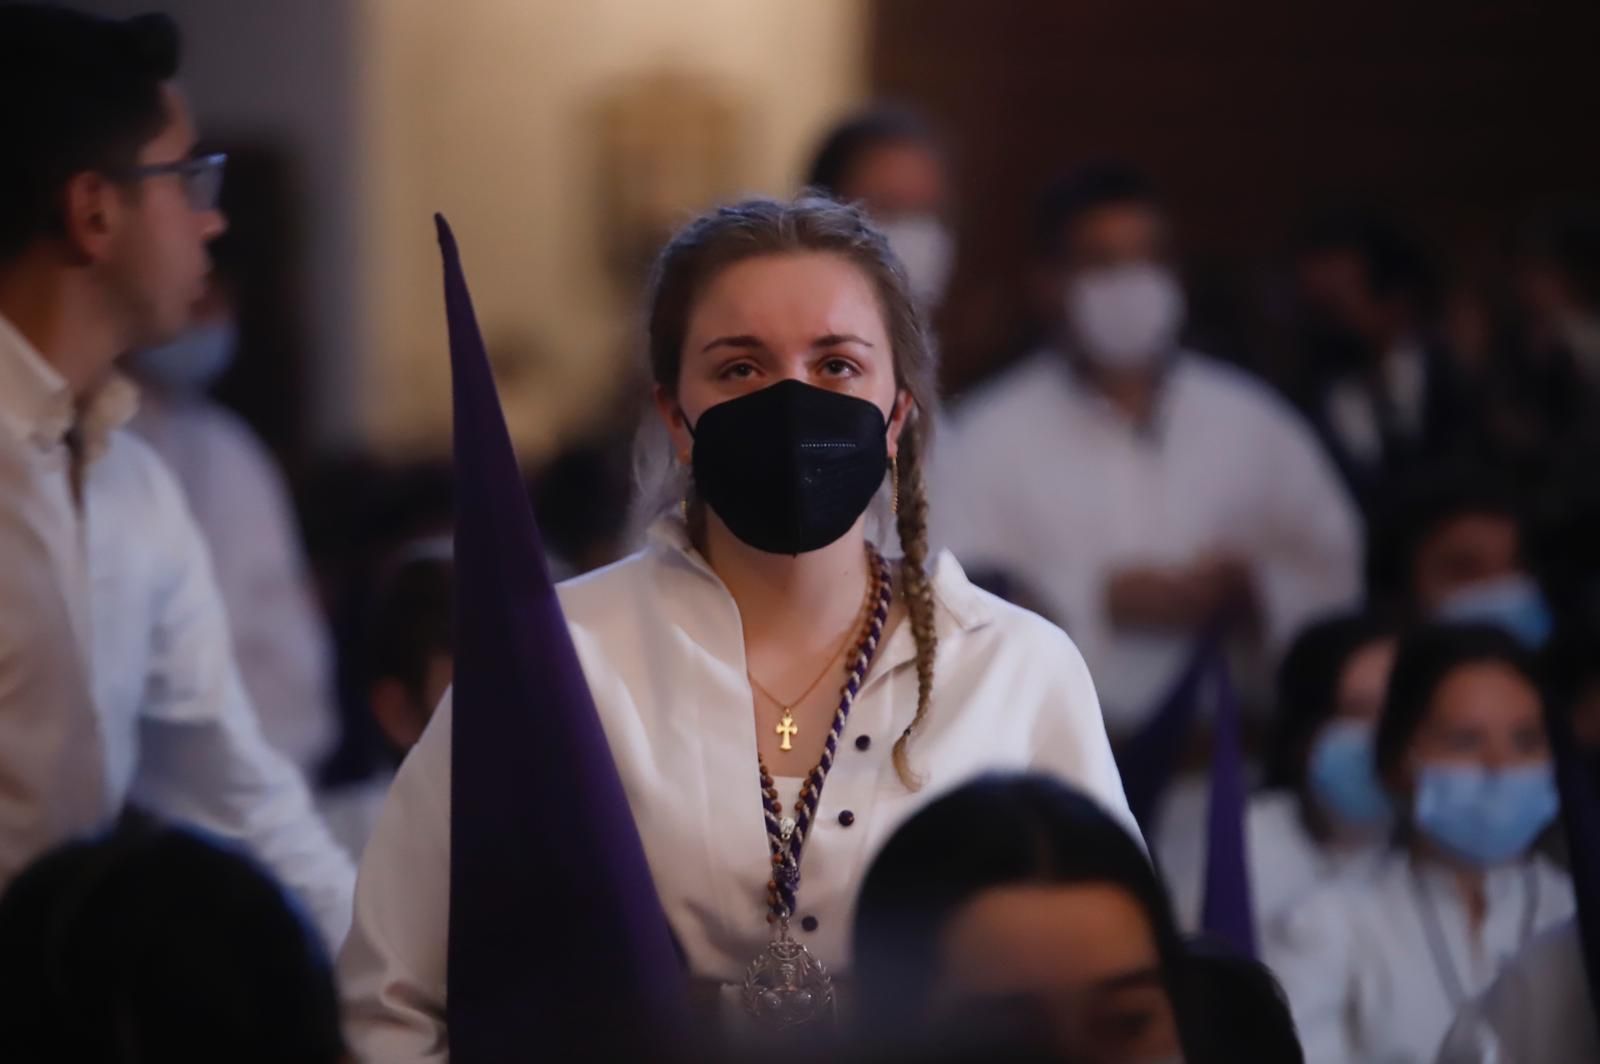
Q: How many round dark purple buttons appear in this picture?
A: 3